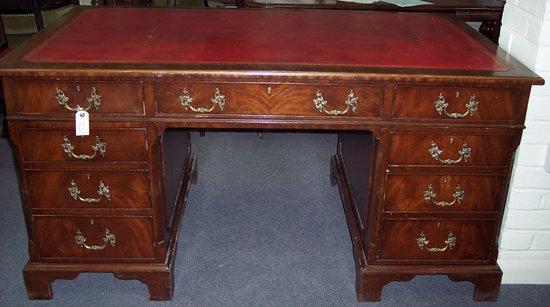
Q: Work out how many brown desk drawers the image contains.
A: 9